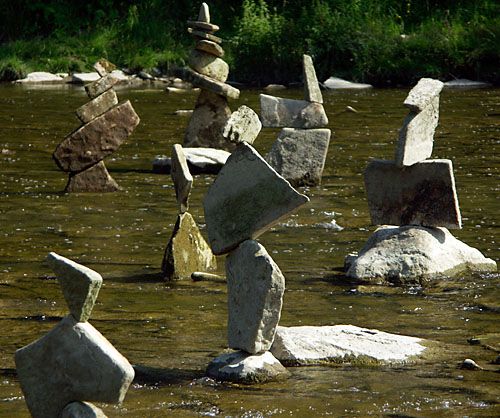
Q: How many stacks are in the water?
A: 7